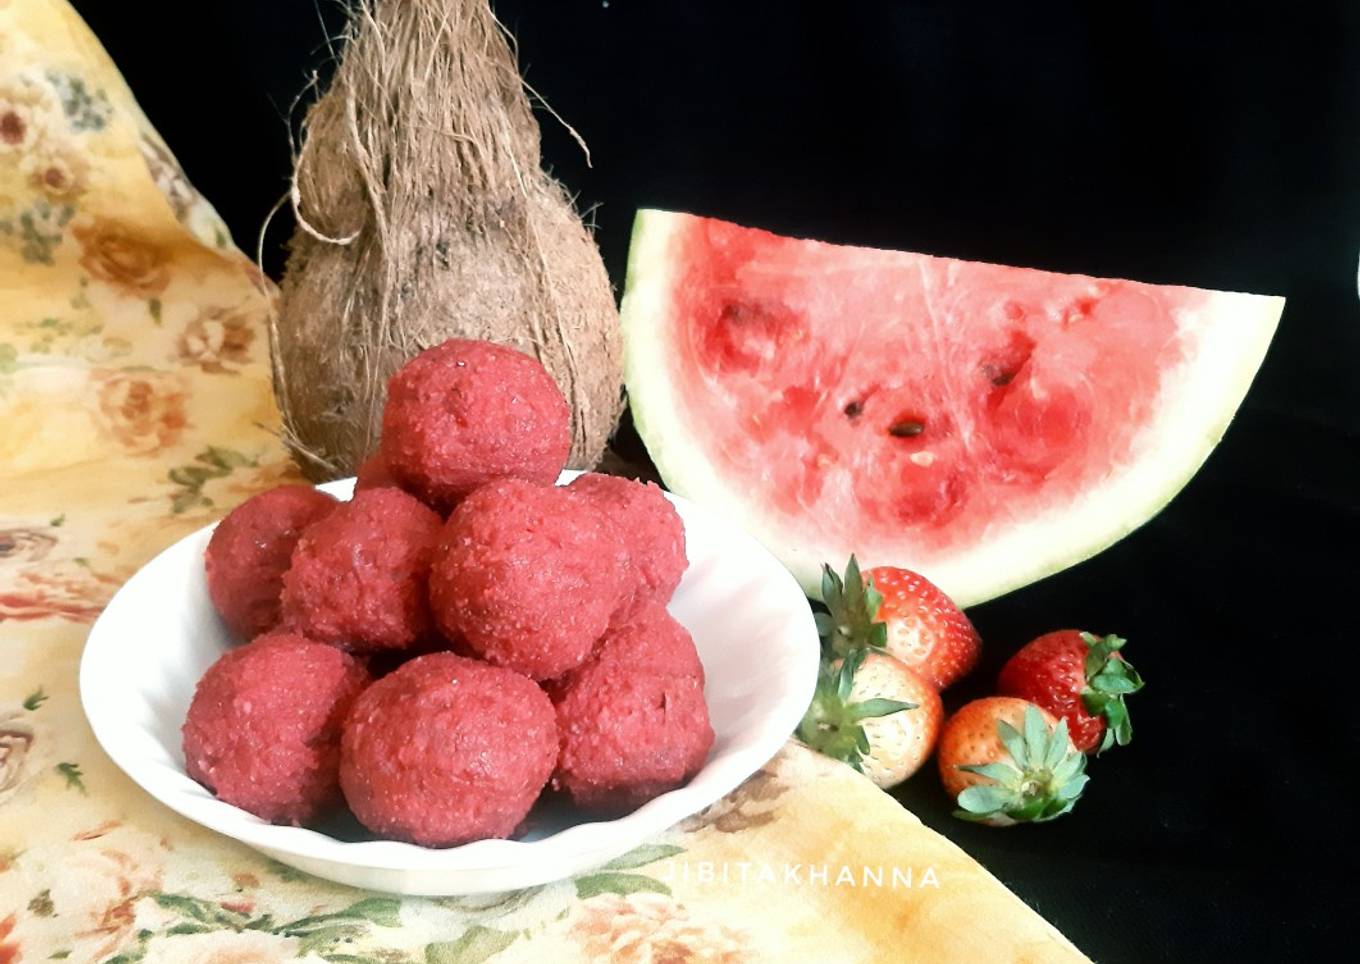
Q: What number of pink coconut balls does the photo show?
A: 9